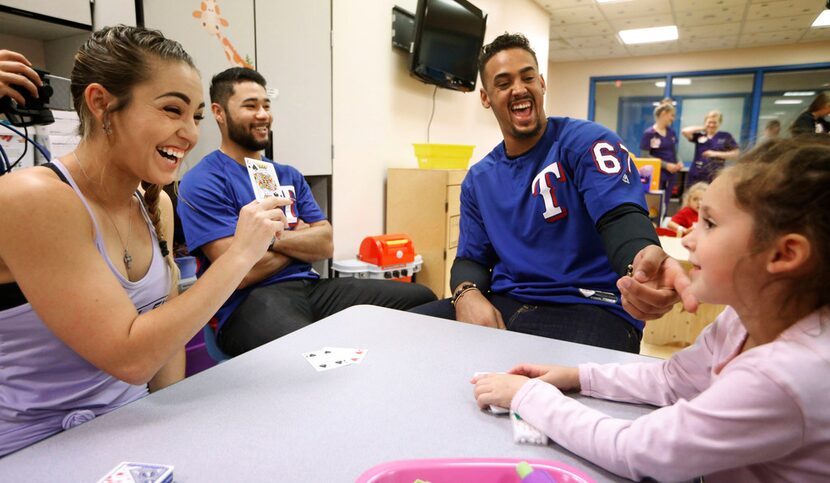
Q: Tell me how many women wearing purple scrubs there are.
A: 2